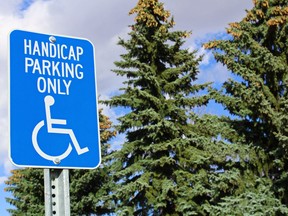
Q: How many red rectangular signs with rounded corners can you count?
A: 0